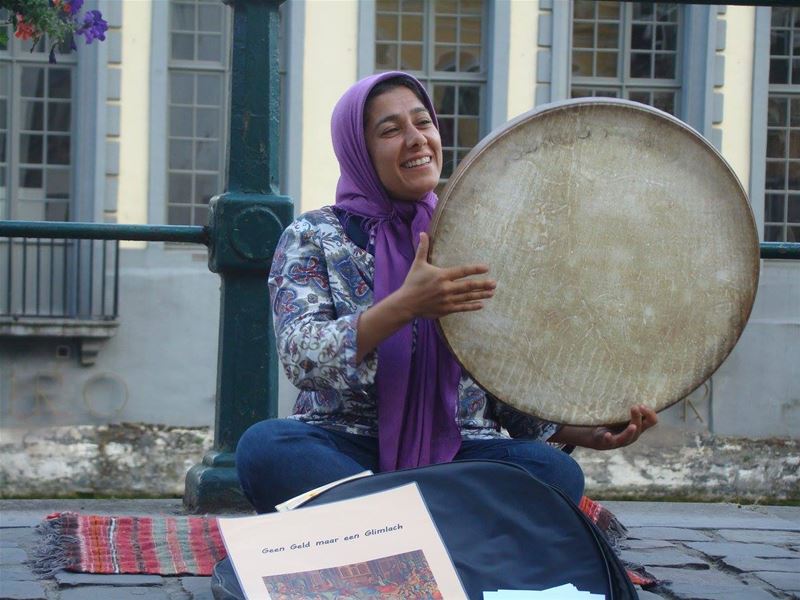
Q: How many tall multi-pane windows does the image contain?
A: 5